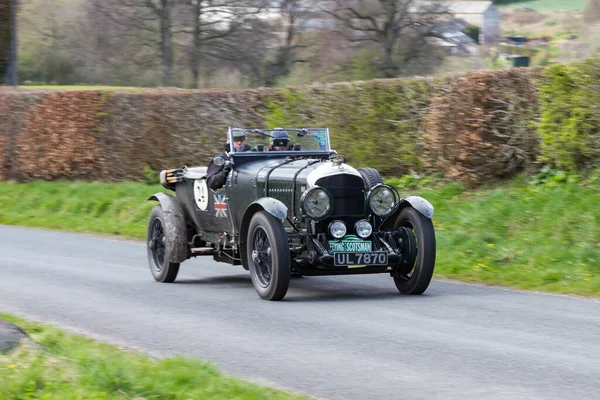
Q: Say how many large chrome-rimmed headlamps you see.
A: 2